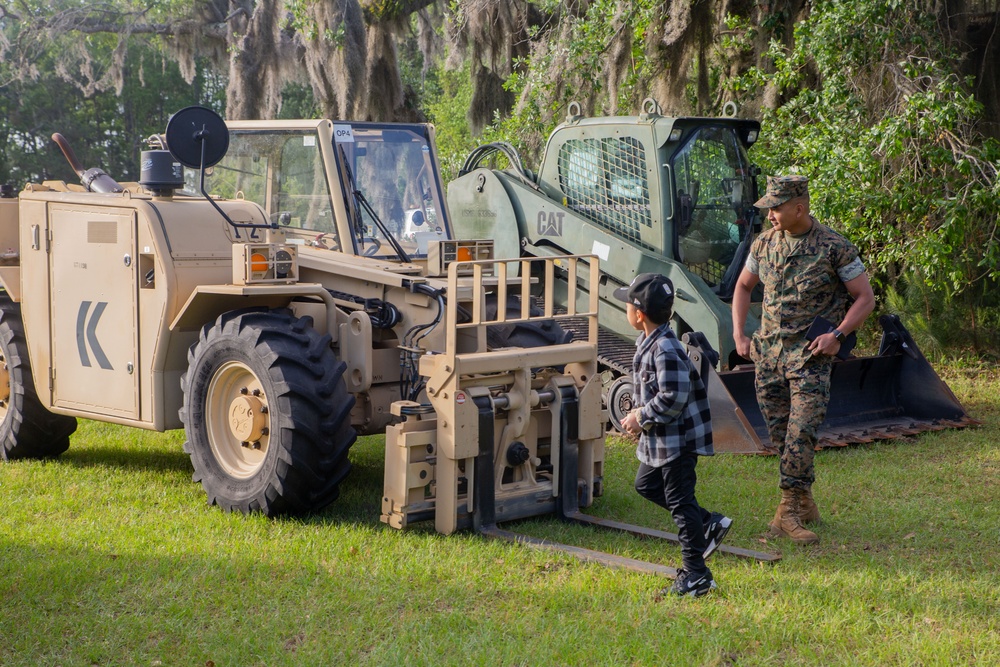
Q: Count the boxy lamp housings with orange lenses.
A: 2